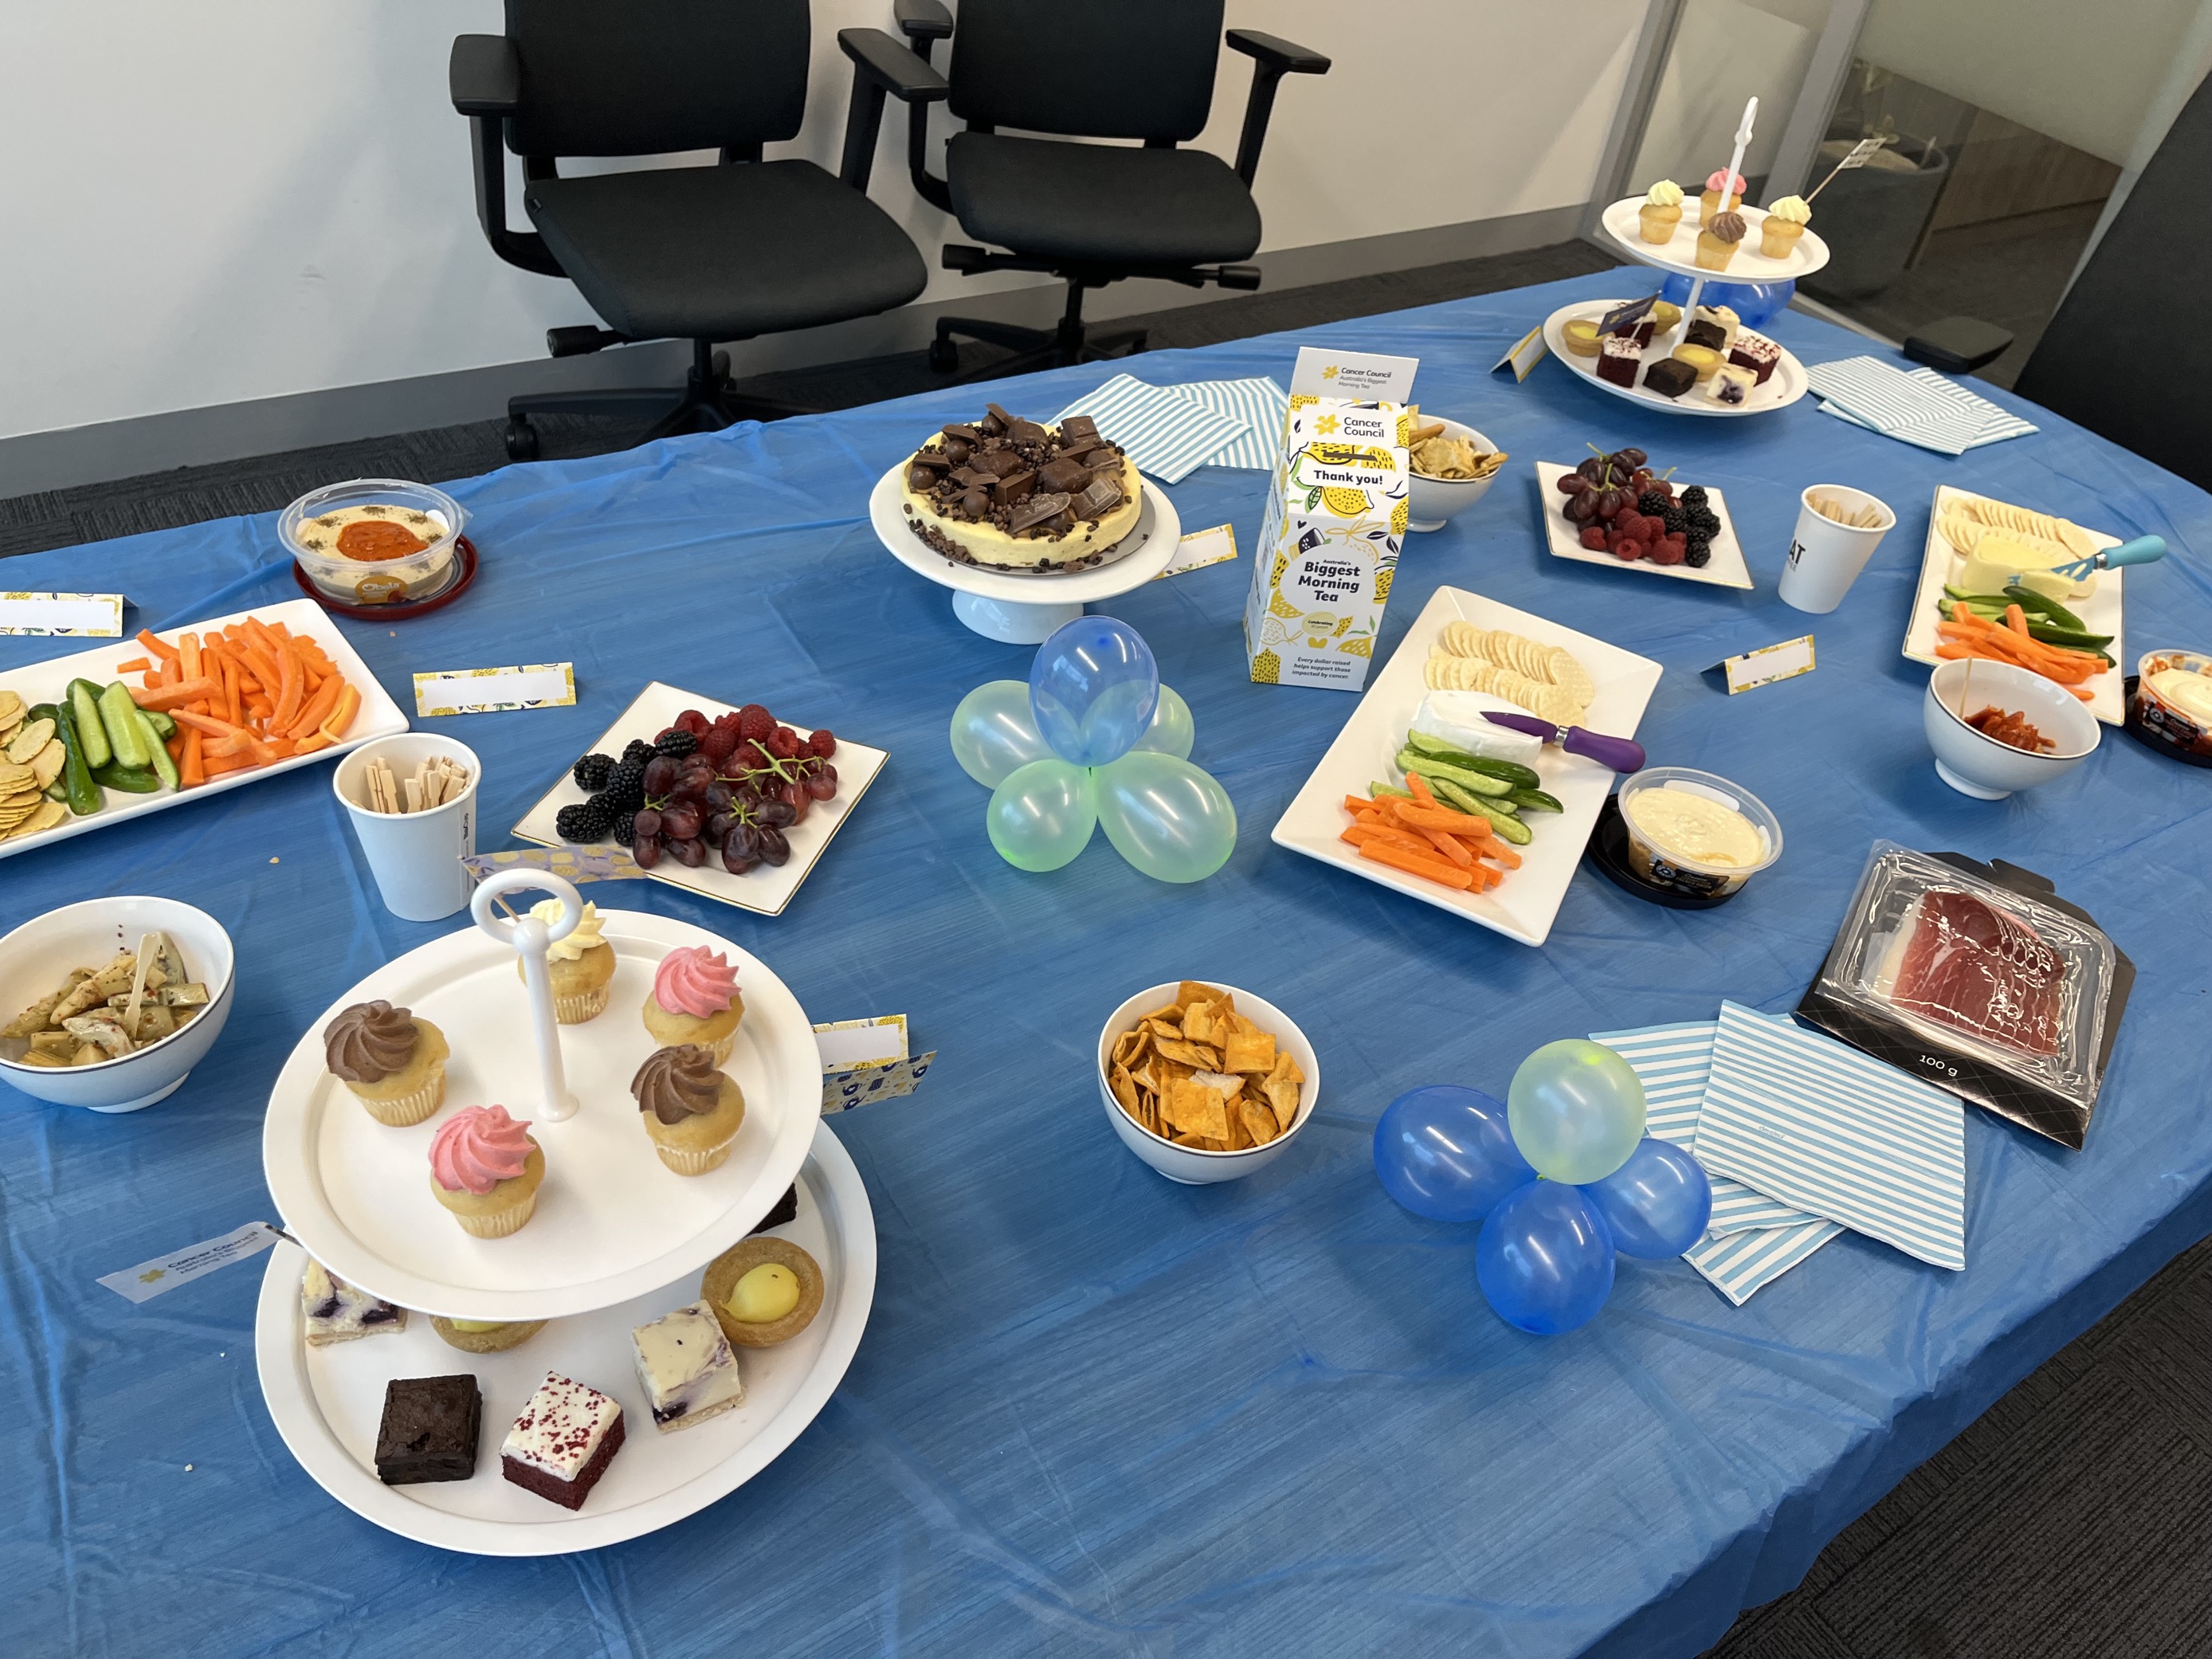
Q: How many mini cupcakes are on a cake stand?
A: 9